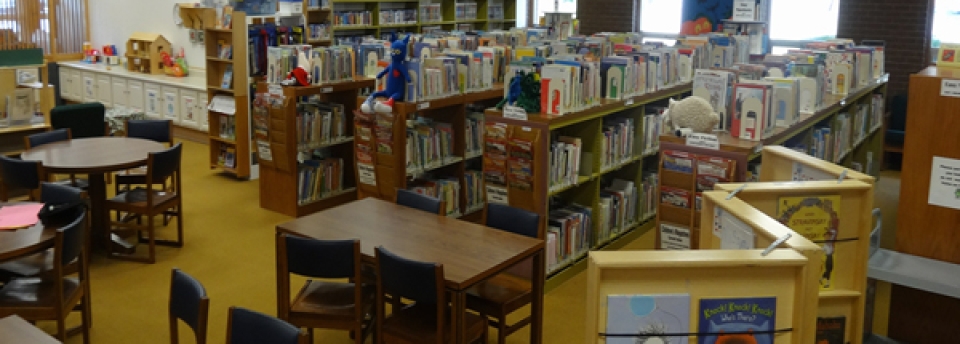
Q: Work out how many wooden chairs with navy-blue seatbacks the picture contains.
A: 12